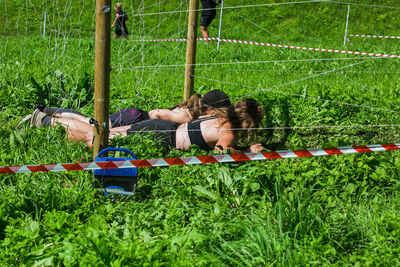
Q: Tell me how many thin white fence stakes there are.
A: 3